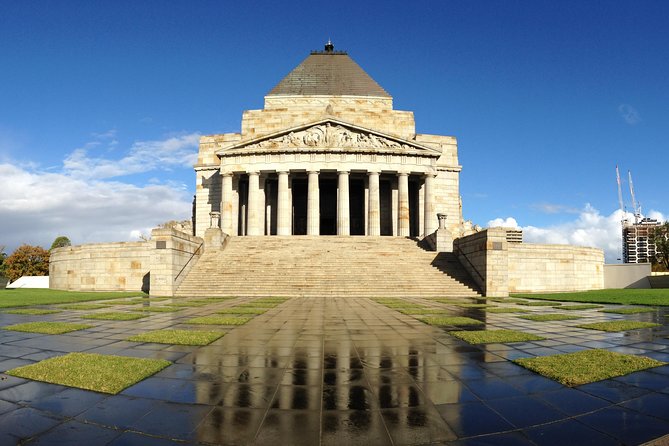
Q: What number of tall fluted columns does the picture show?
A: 8